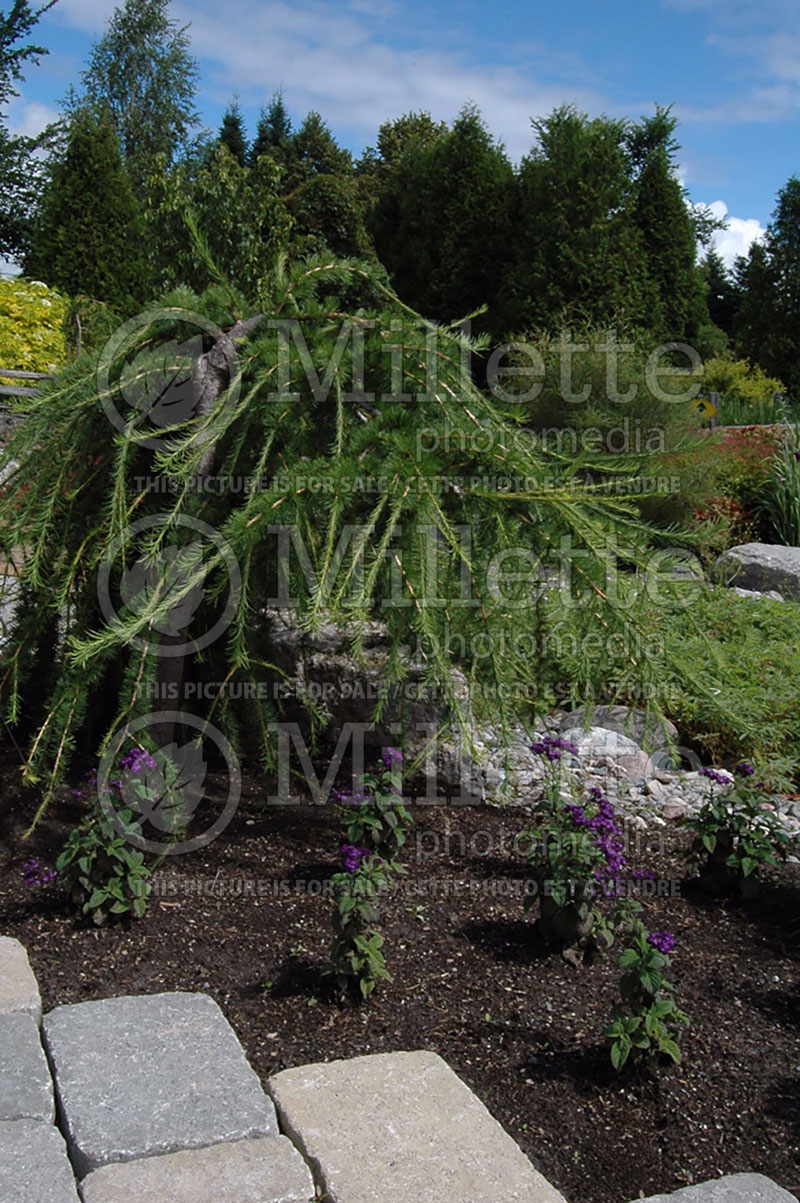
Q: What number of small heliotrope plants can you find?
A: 6